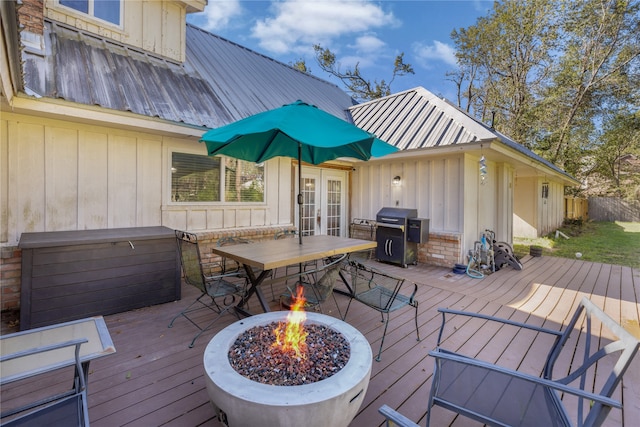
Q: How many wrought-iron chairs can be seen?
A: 6